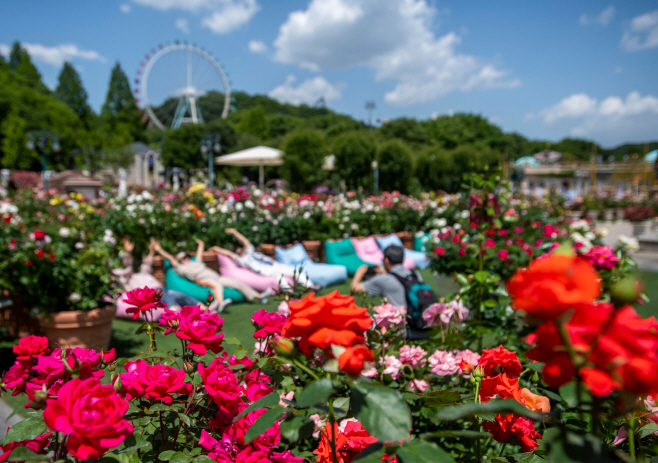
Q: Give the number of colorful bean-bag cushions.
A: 8